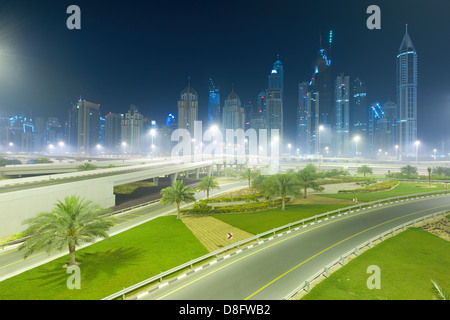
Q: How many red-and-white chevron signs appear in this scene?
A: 3